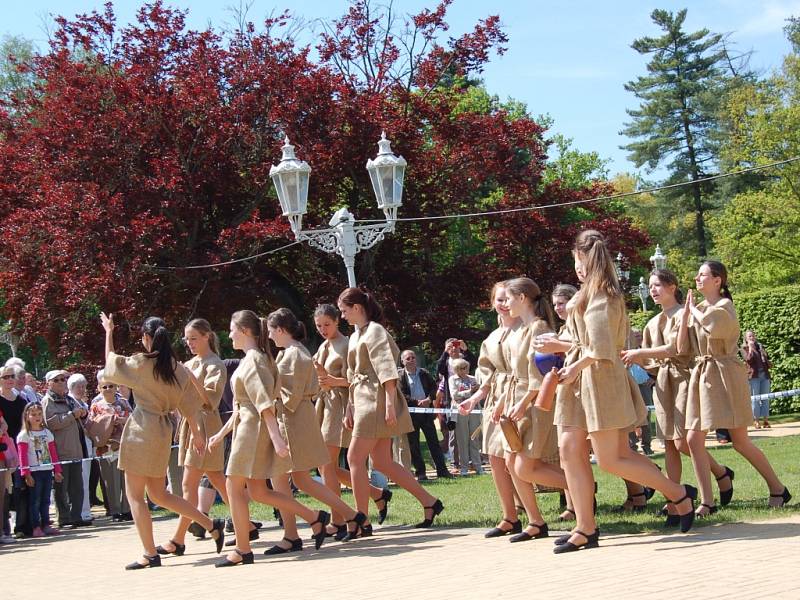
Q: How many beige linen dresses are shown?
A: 12